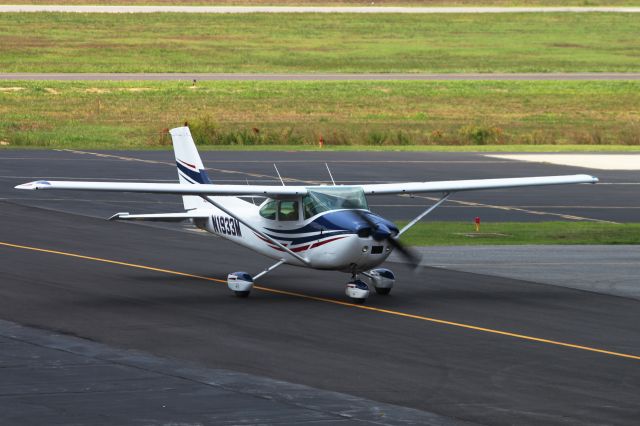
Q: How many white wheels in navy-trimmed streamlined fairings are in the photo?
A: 3